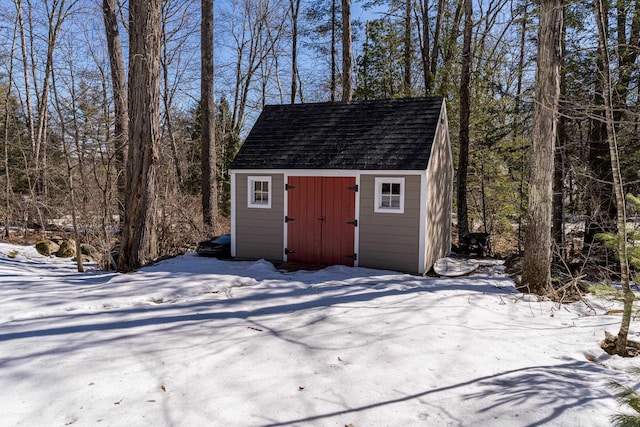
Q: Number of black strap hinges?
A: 6